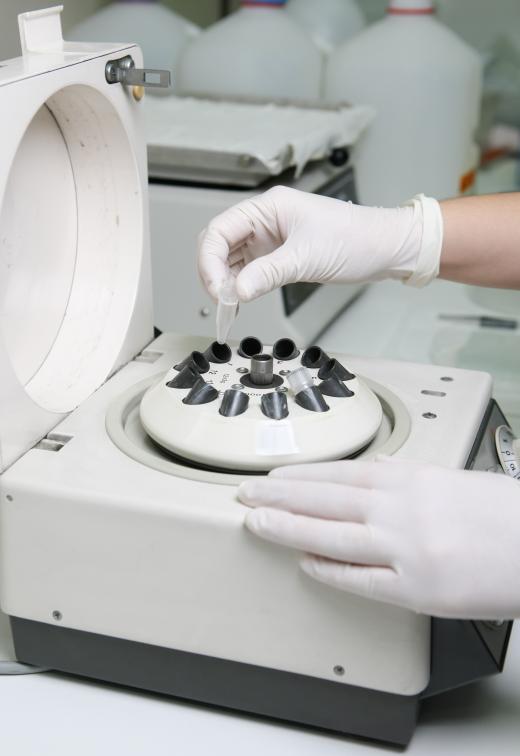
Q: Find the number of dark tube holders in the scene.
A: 12